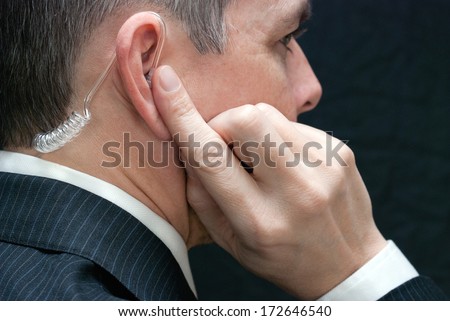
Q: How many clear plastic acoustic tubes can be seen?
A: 1